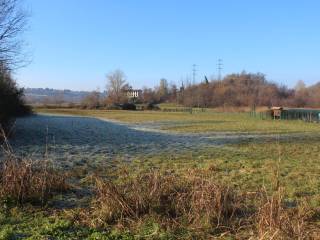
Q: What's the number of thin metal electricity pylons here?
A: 2